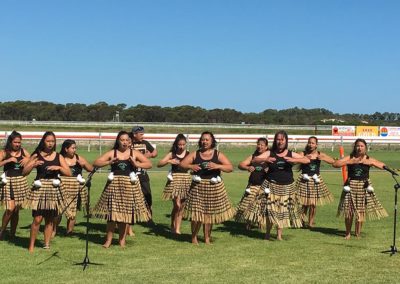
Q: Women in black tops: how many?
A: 10